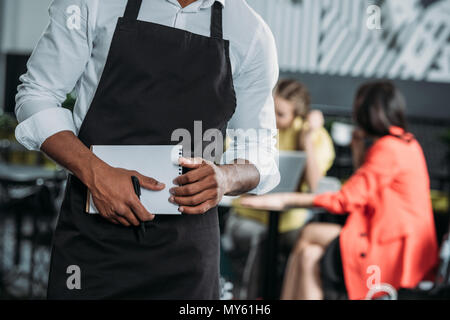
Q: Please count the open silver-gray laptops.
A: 1